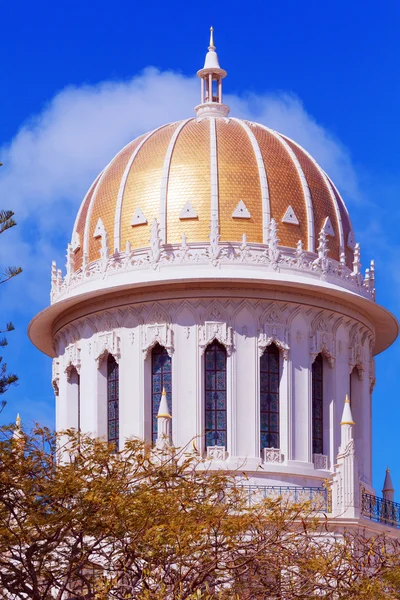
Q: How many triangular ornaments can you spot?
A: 8